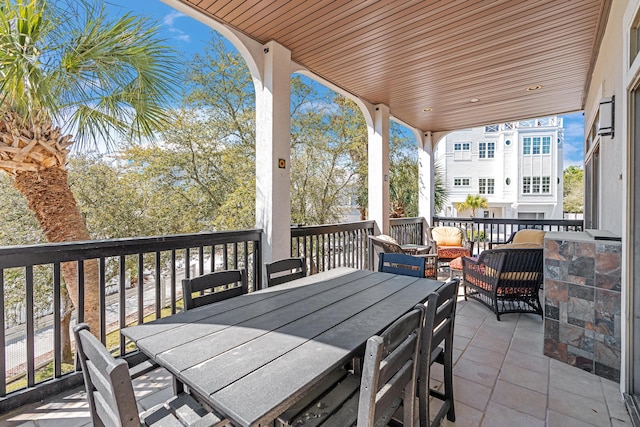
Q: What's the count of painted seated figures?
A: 0